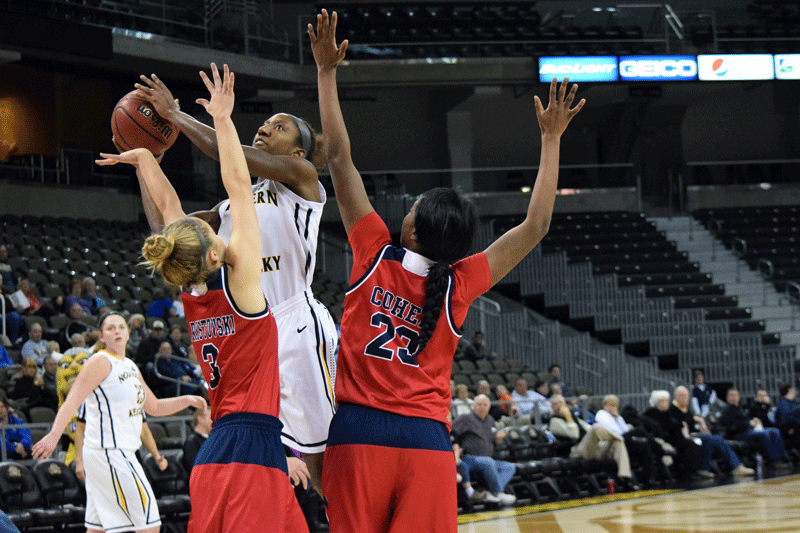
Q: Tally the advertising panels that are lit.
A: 4